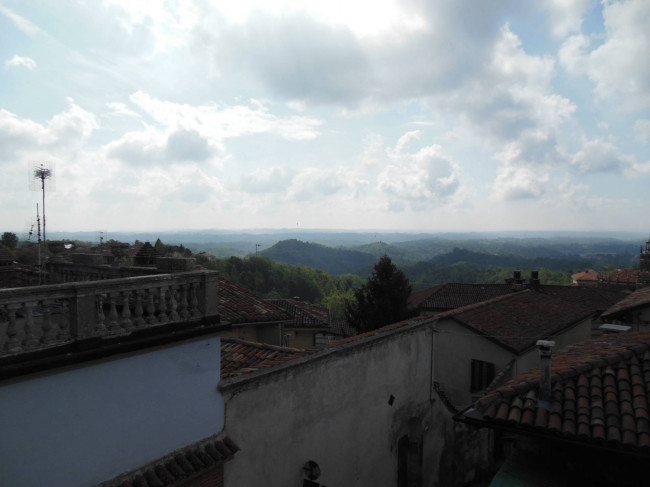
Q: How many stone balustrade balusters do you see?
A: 13